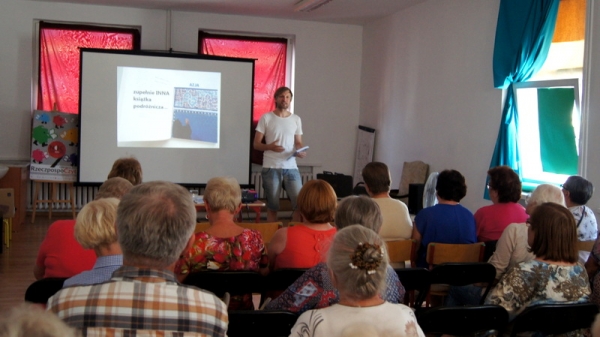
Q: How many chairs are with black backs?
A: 8